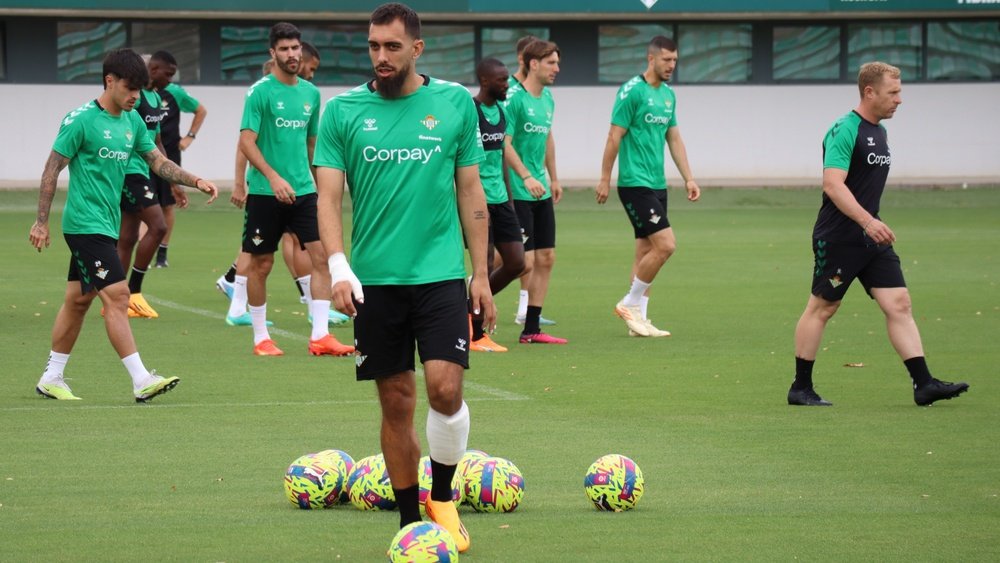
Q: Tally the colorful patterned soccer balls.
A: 8